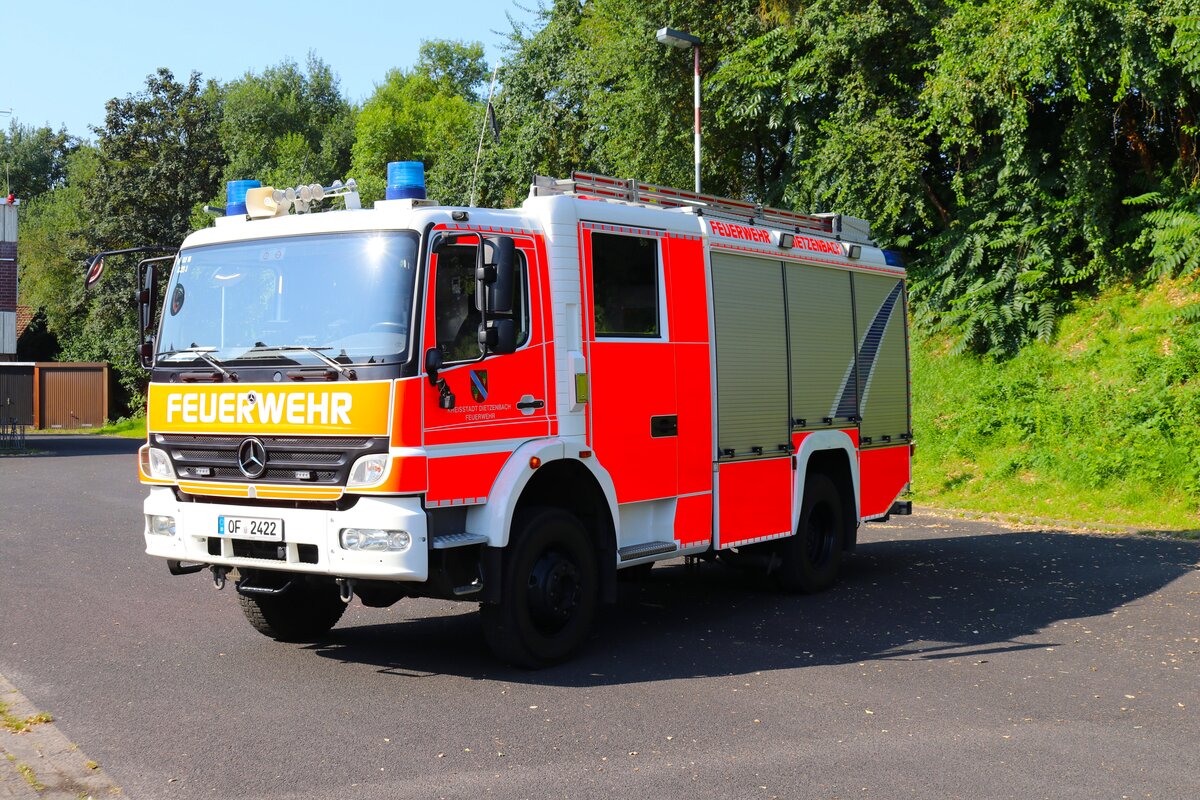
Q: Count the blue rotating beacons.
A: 2